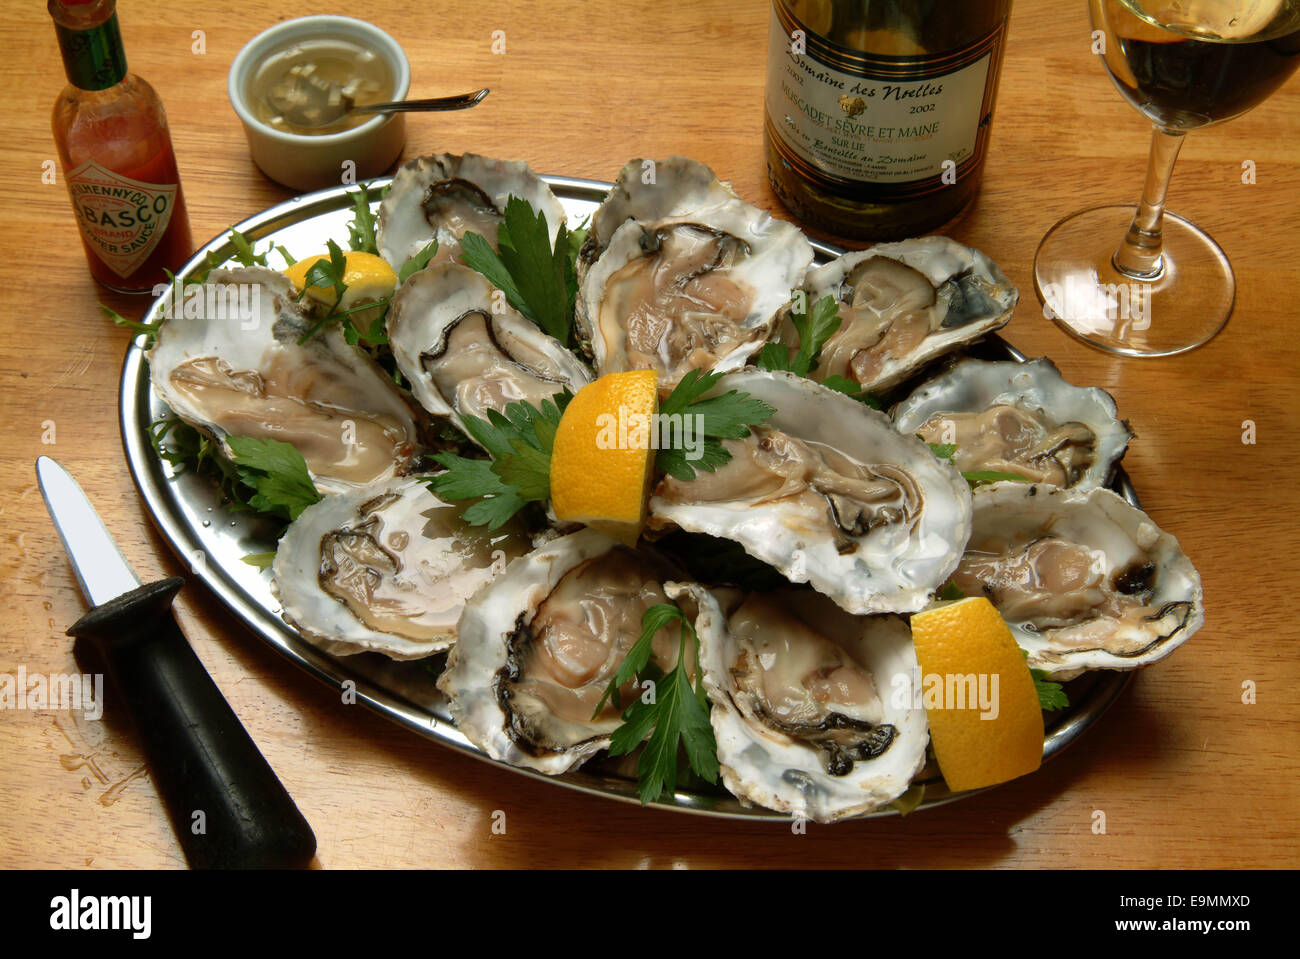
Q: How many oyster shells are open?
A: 11